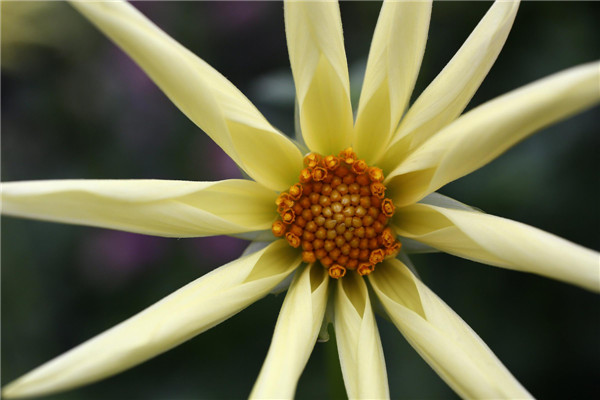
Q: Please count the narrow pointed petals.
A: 11